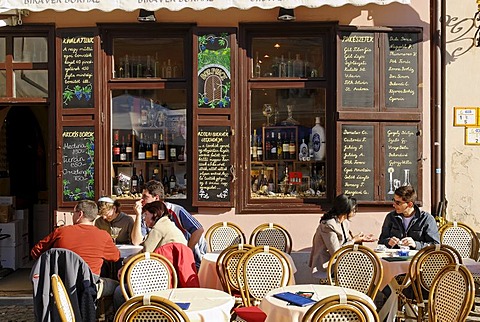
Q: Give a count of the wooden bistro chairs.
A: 12